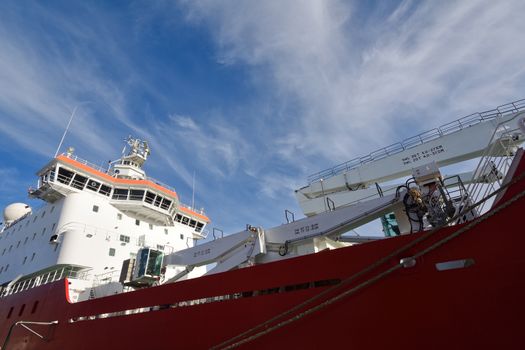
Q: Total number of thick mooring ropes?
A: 2